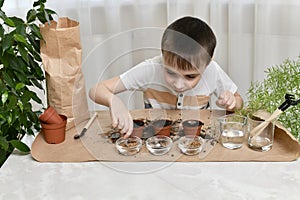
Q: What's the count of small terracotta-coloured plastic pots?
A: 5